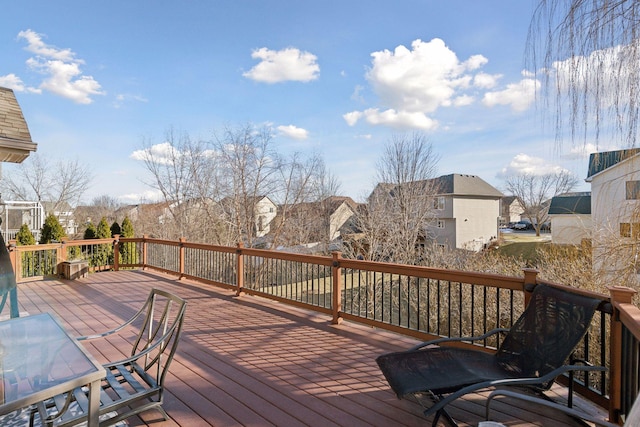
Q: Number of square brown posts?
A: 9